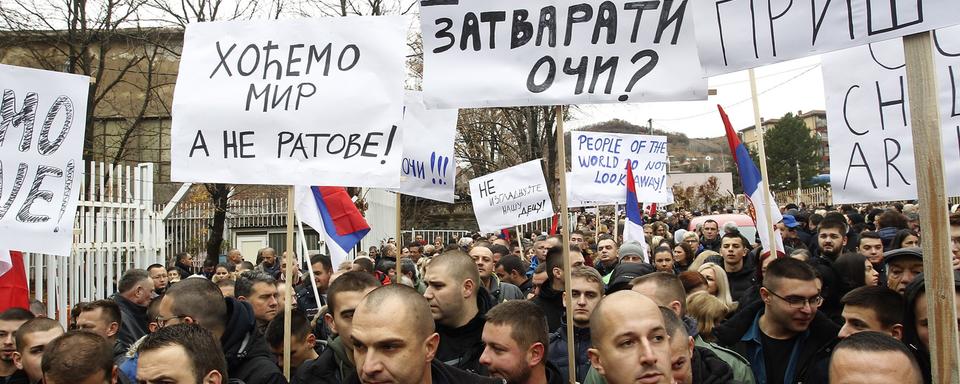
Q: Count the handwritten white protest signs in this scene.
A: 8